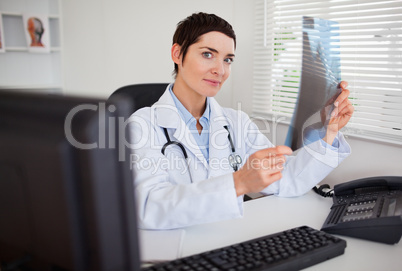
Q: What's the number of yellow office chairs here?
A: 0